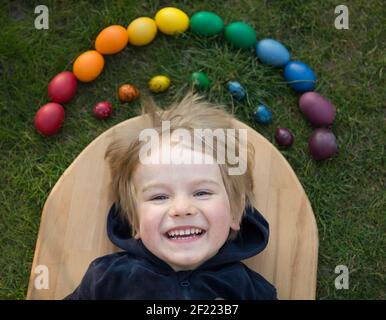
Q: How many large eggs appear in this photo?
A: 12